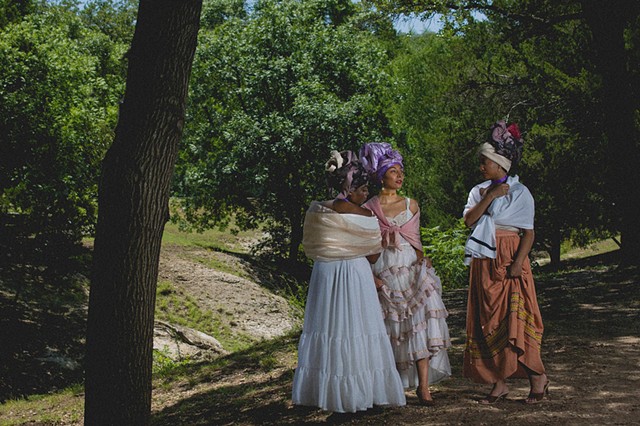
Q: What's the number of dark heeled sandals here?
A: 2